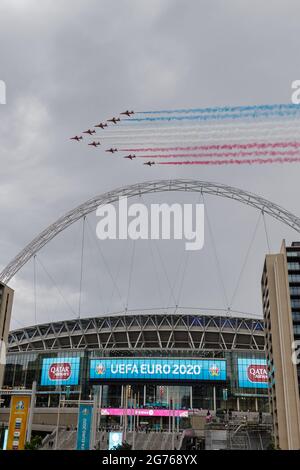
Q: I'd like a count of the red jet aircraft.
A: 9